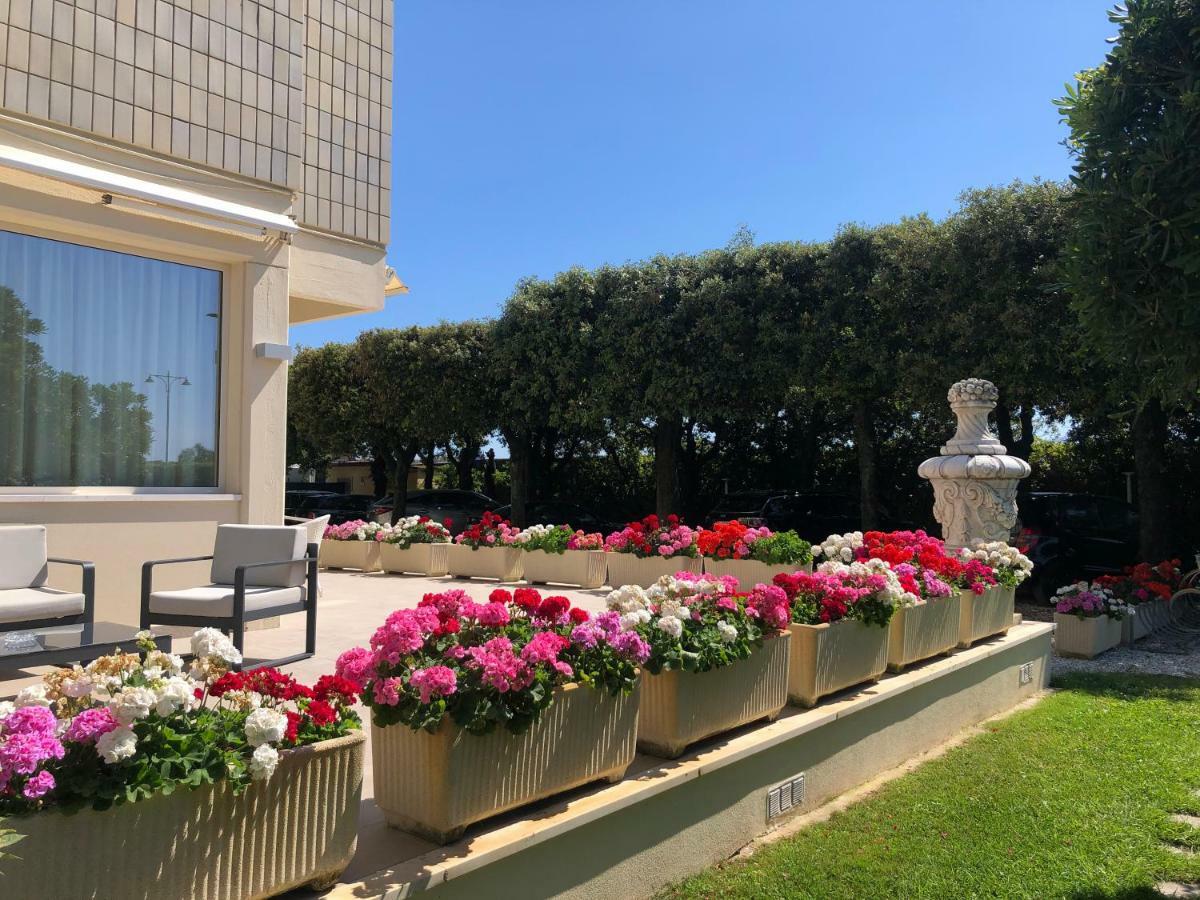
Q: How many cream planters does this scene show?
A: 14